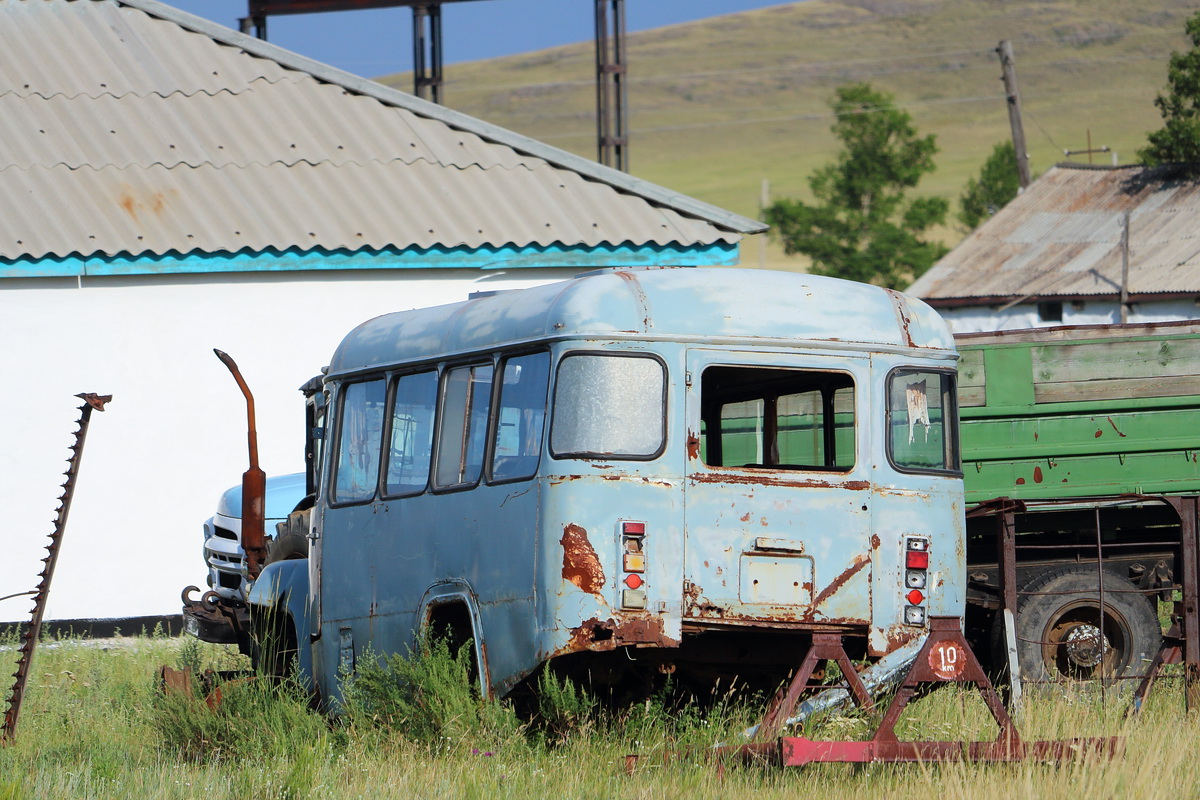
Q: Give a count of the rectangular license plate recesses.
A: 1